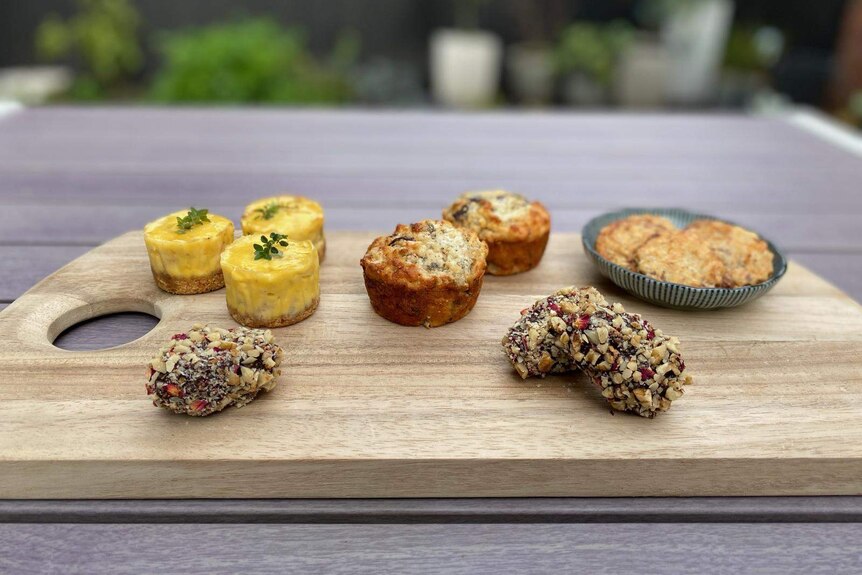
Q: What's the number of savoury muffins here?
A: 2